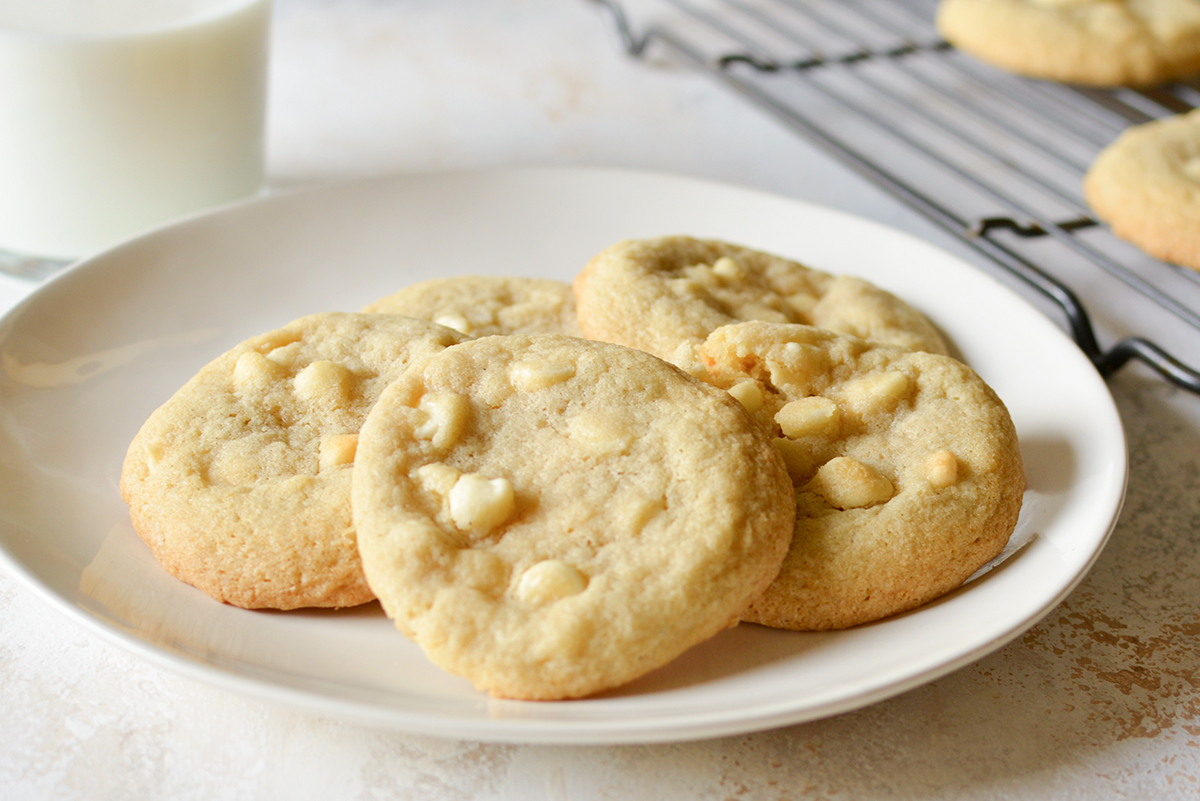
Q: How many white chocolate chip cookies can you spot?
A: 7